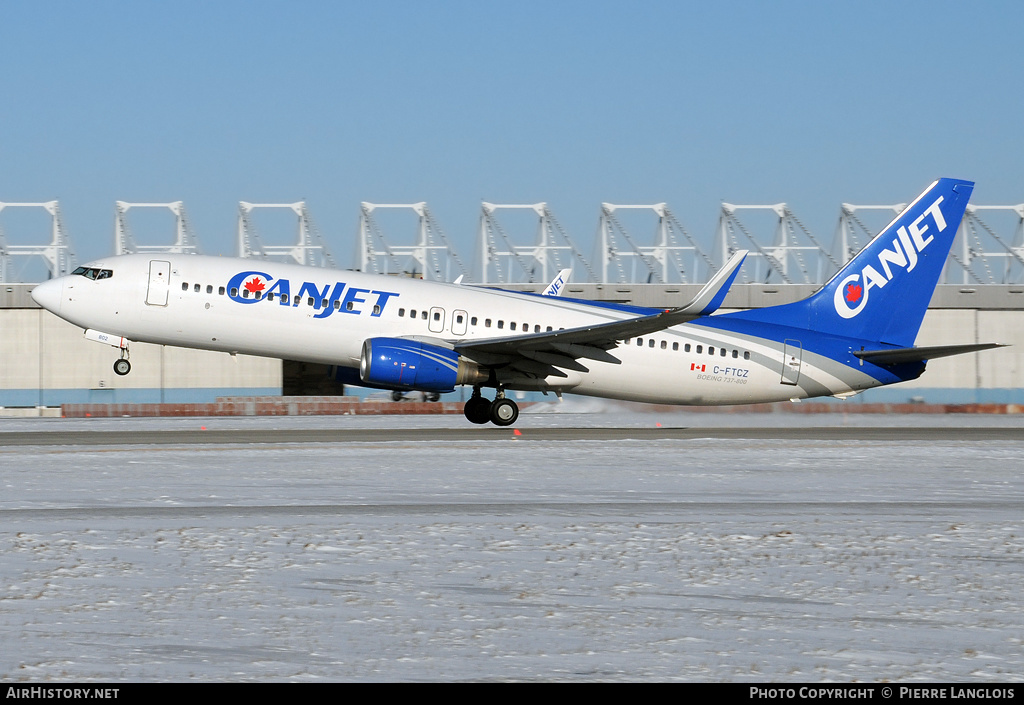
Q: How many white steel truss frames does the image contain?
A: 9